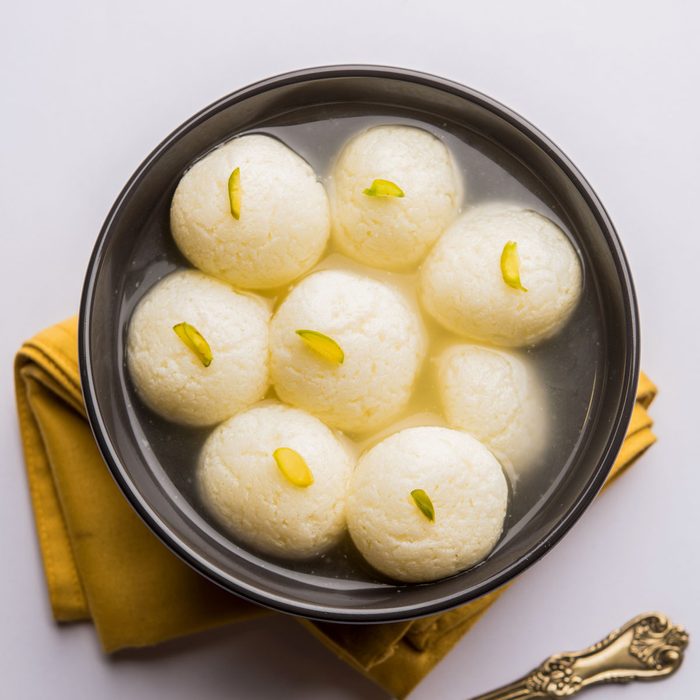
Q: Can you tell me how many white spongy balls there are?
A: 8